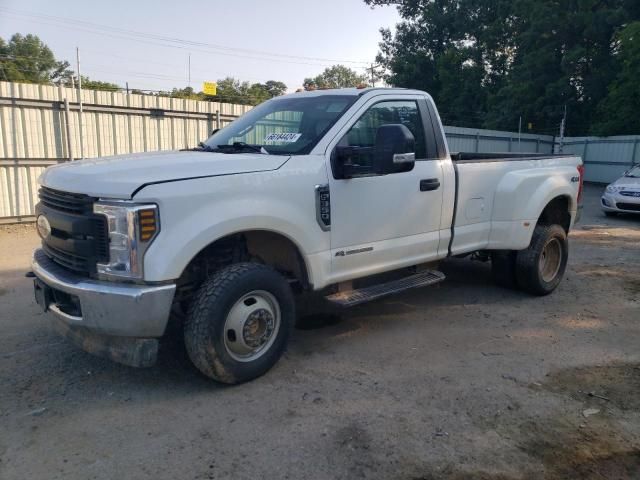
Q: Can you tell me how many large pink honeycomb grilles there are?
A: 0